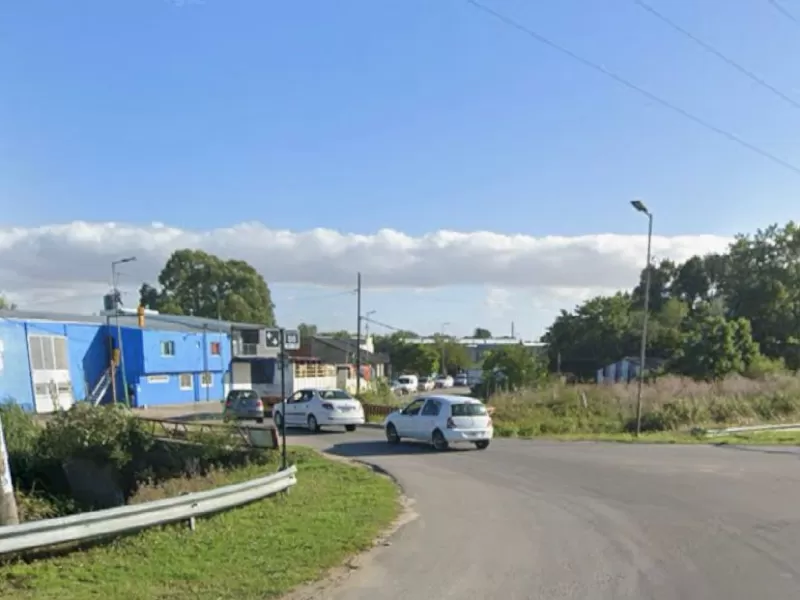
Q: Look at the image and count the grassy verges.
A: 2